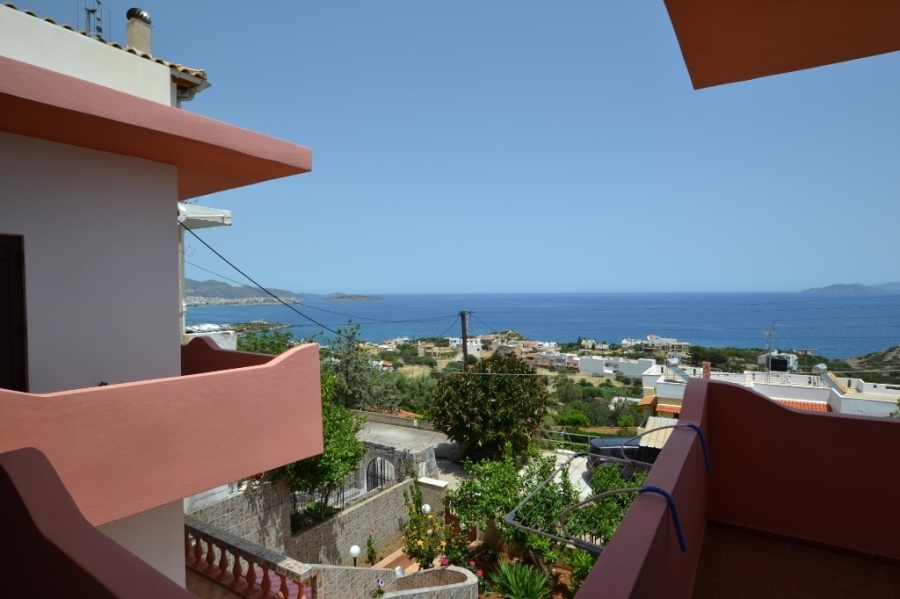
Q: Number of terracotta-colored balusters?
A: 9